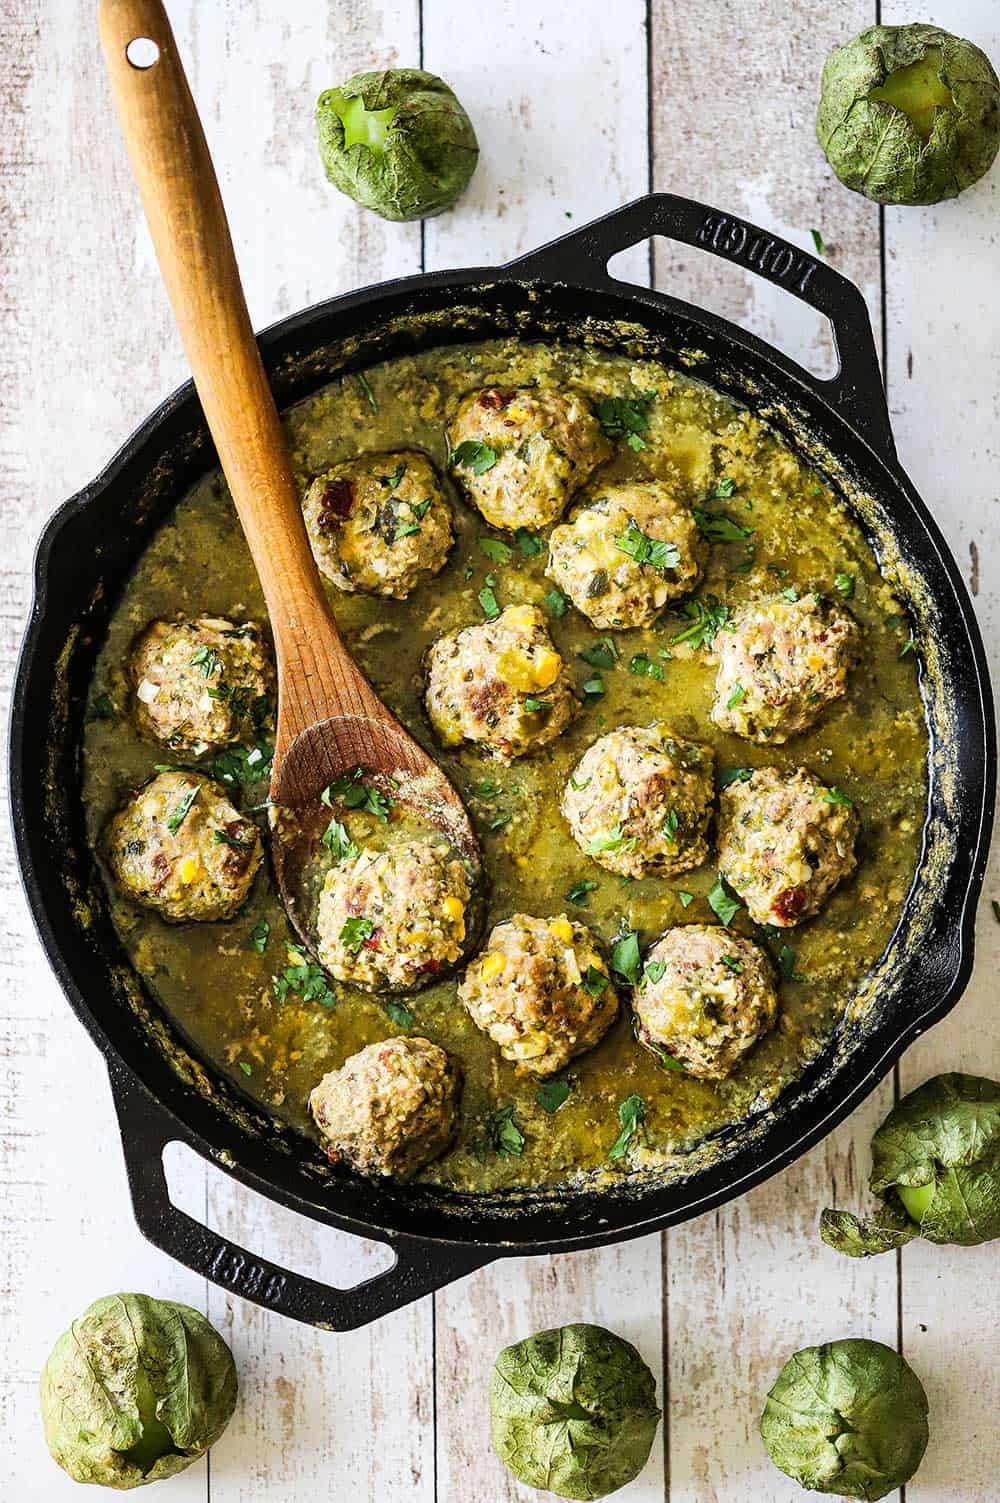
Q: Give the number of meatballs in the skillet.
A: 13